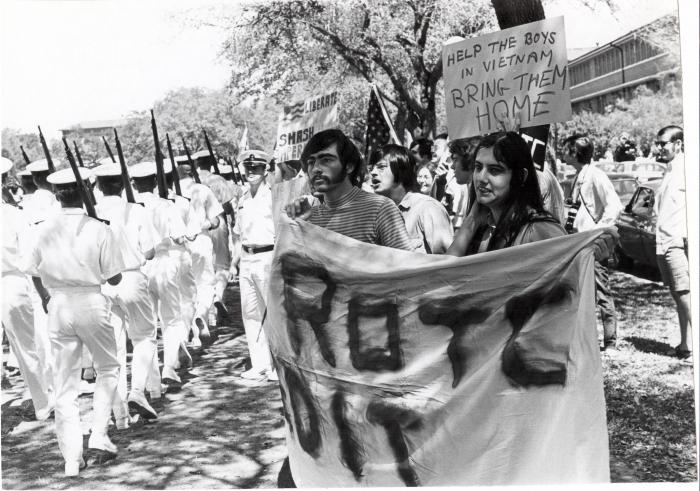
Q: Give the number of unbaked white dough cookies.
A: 0